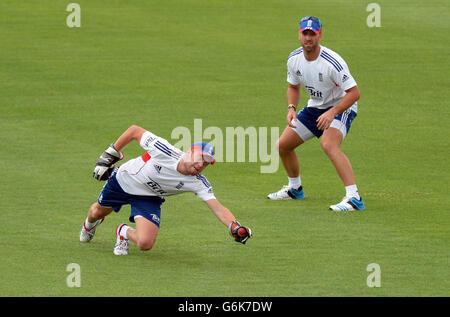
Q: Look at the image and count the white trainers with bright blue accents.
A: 2